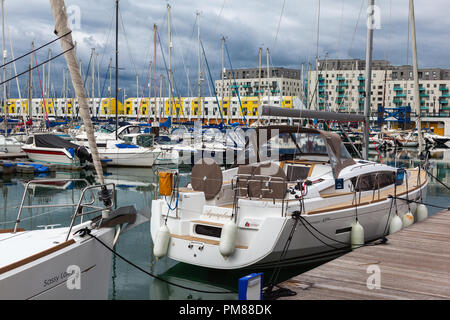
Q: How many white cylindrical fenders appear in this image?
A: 6